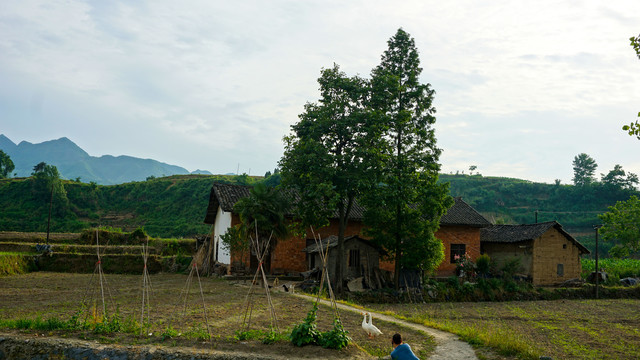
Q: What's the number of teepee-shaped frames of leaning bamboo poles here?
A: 5